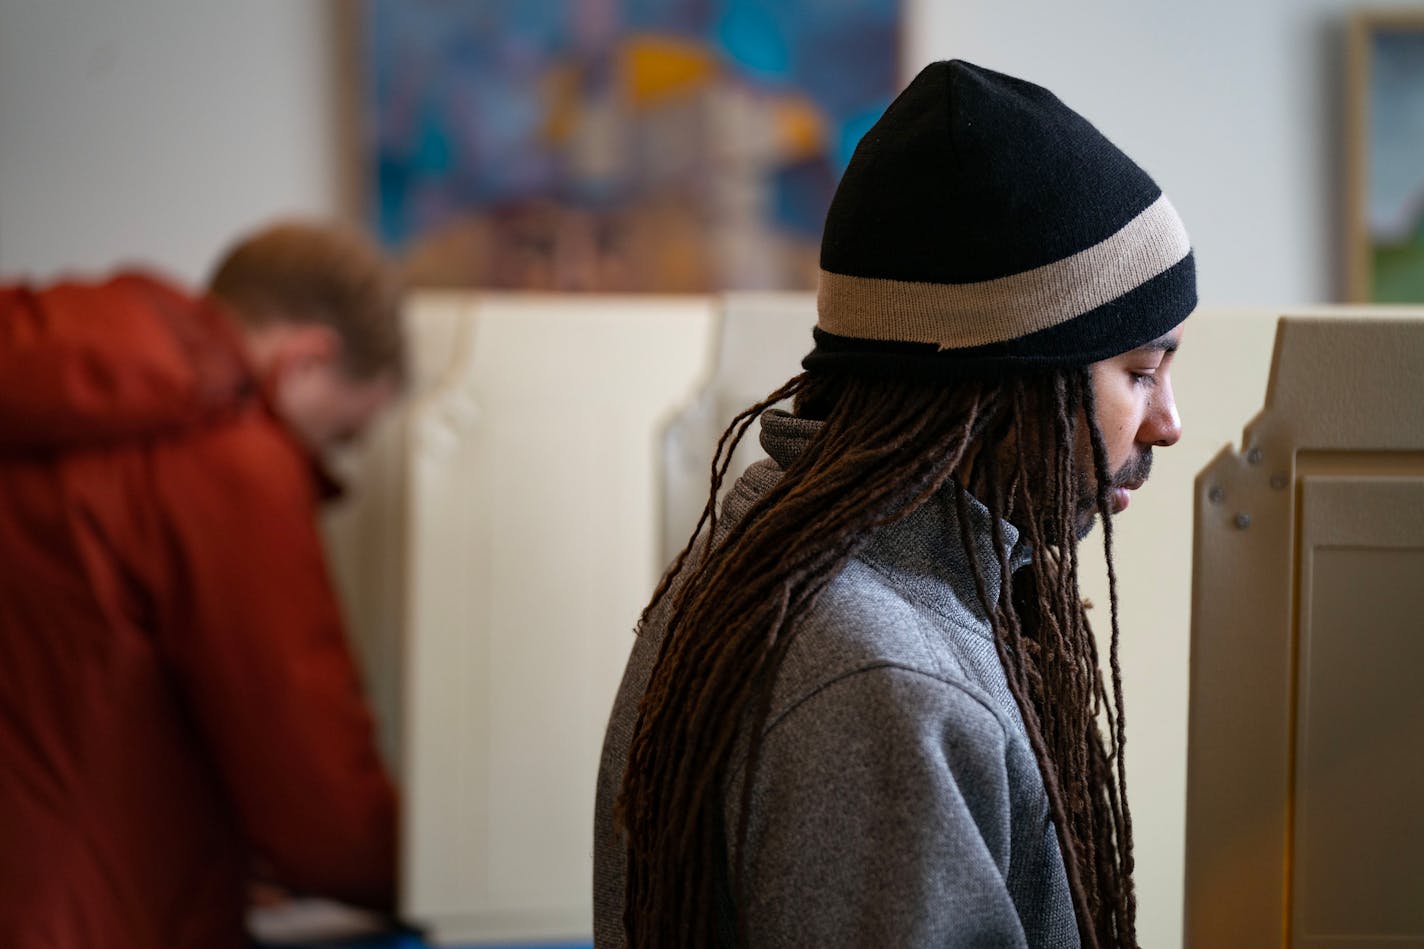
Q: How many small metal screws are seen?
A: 4